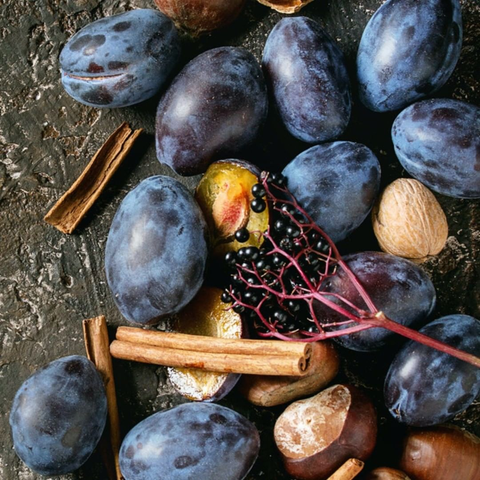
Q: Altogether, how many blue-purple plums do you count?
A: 11